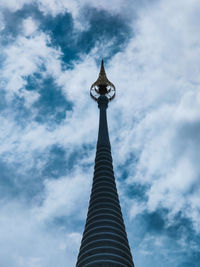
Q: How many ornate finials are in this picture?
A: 1